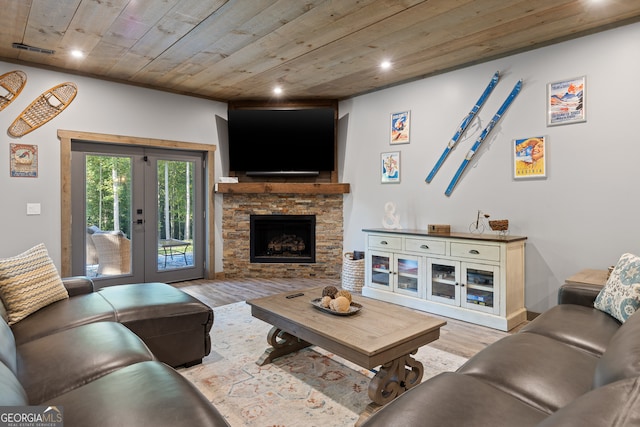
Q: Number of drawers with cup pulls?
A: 3